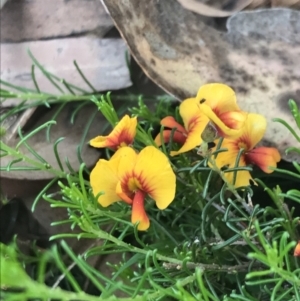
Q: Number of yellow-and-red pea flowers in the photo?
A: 5